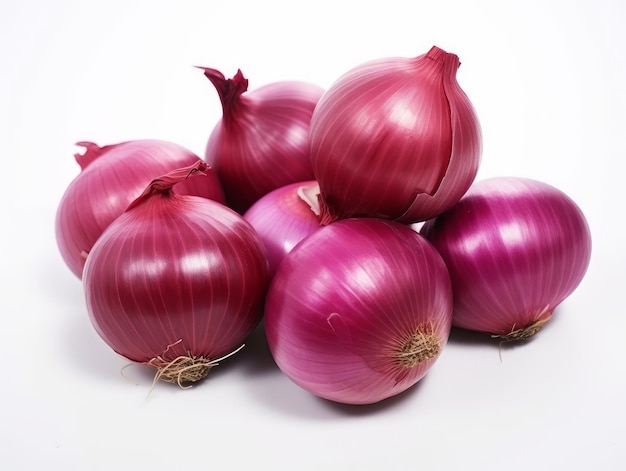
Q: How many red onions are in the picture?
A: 7